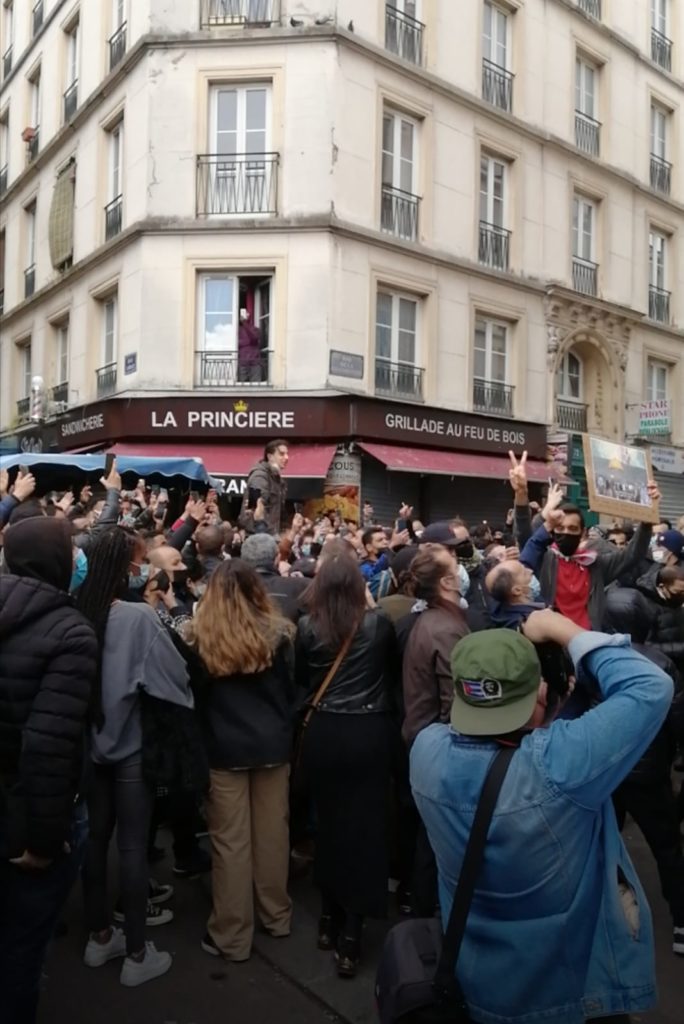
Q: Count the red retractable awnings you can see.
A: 2